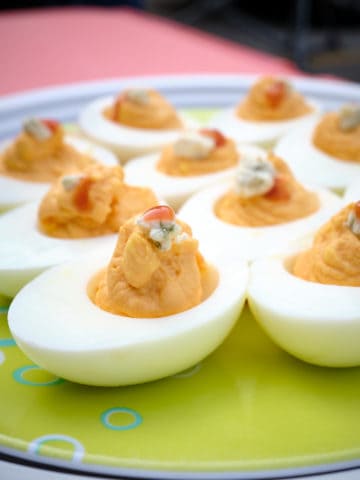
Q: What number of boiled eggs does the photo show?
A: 9